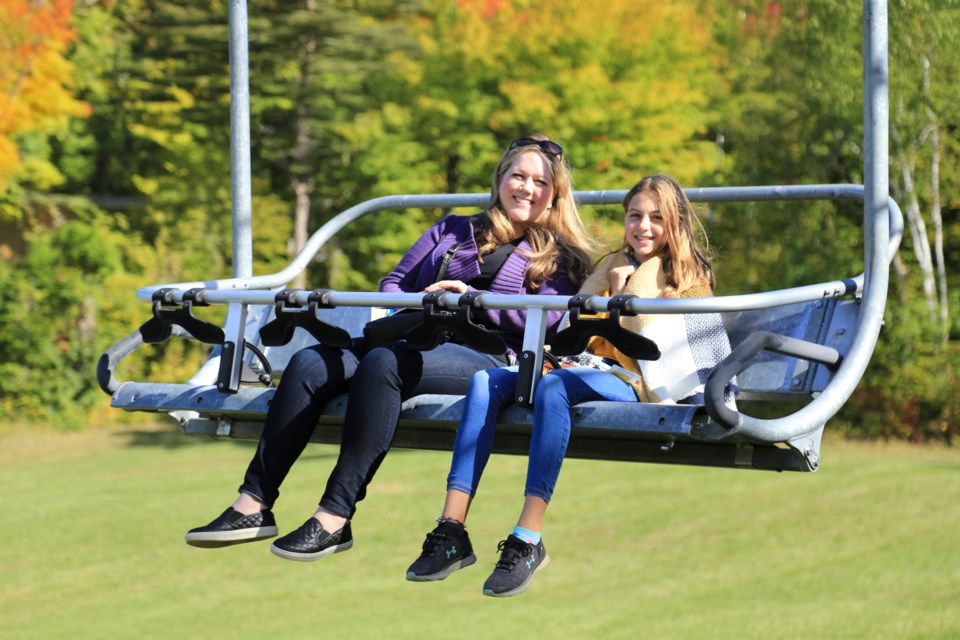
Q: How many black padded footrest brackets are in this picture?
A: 4